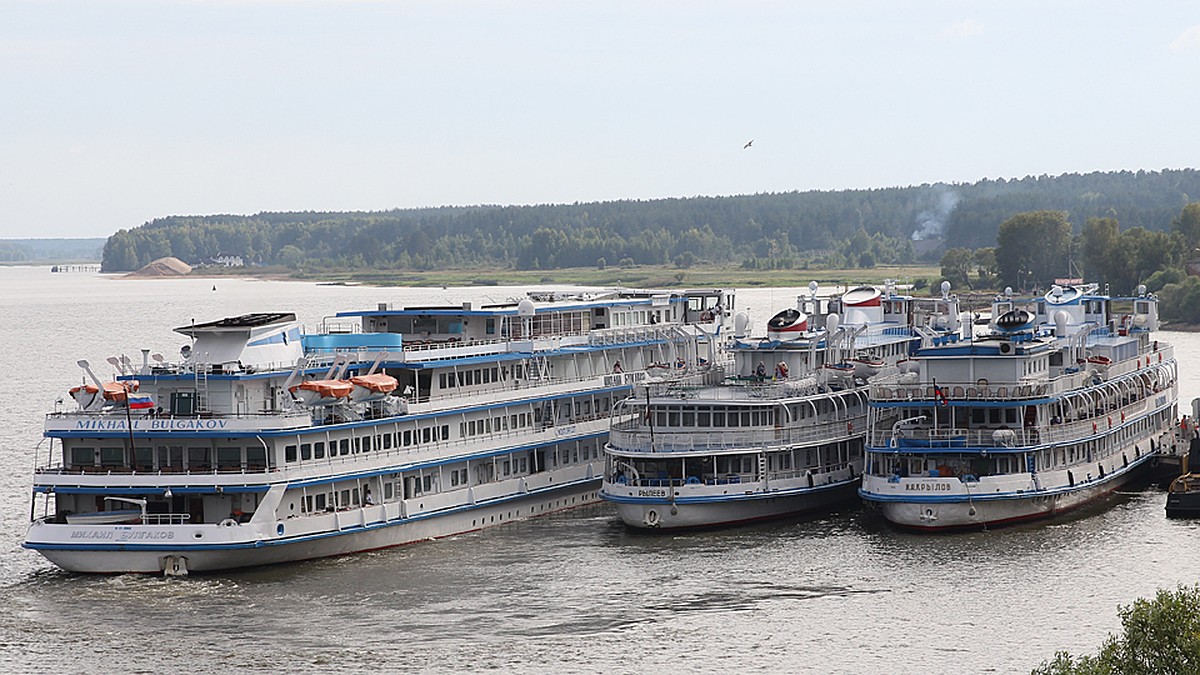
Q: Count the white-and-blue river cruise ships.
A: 3